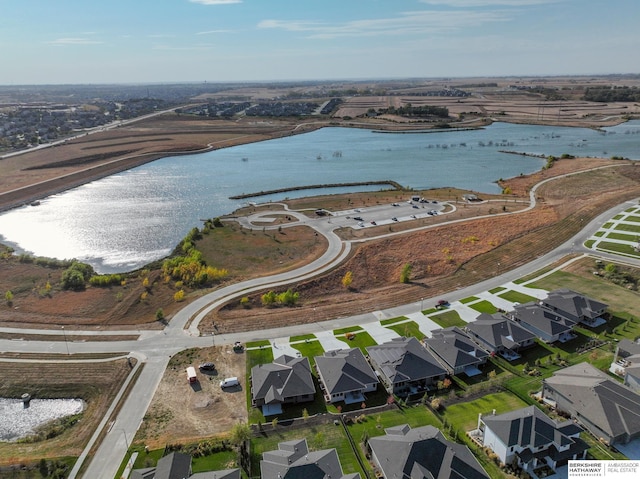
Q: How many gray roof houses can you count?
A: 13